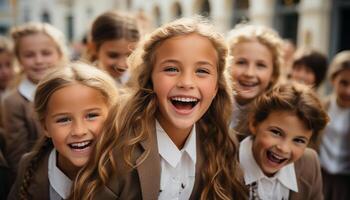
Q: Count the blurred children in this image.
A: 6